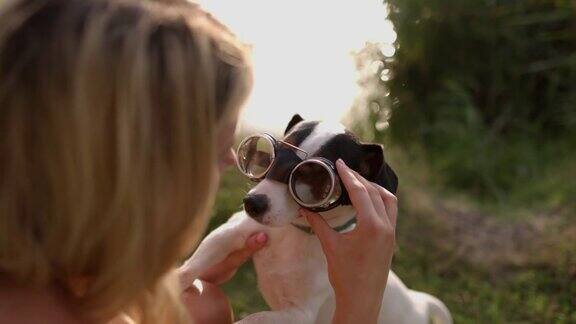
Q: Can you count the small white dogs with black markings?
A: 1